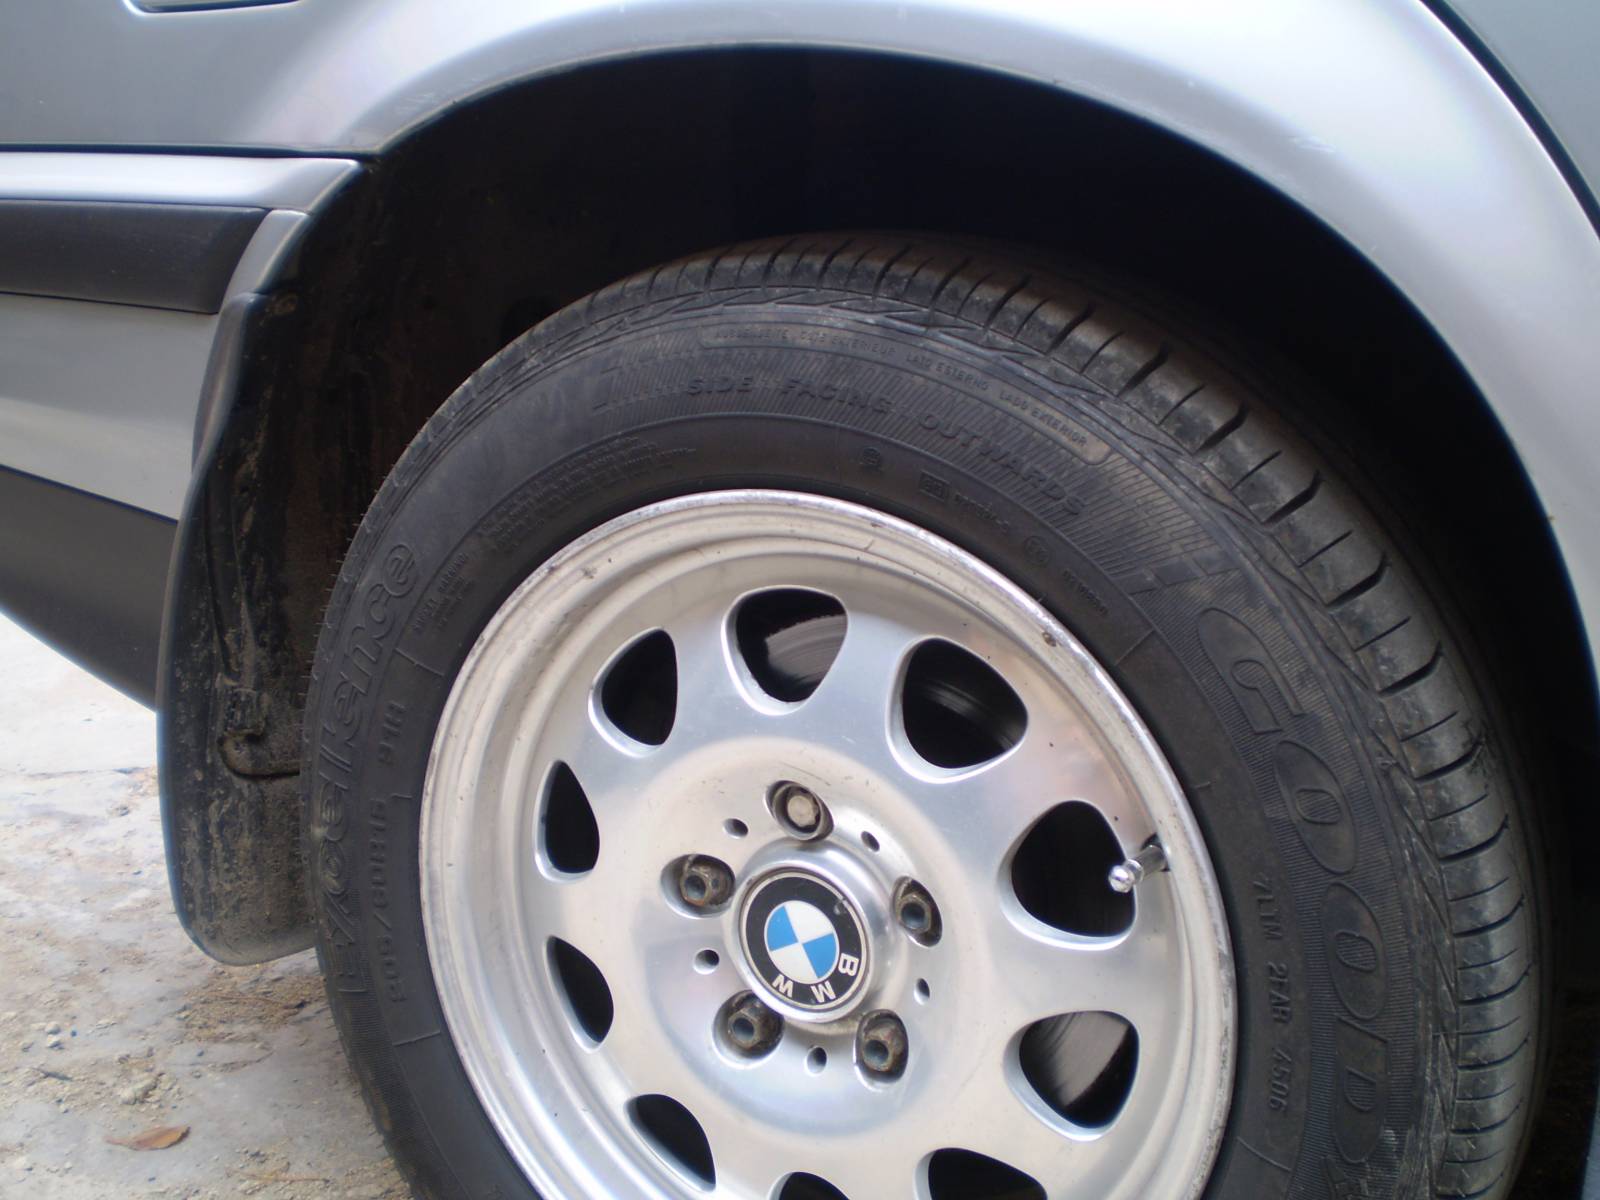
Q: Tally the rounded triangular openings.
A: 10